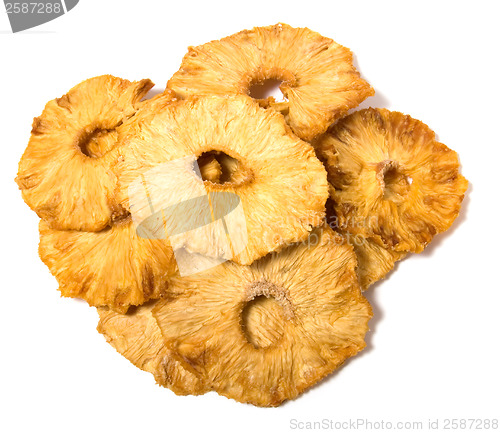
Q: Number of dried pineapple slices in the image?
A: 8